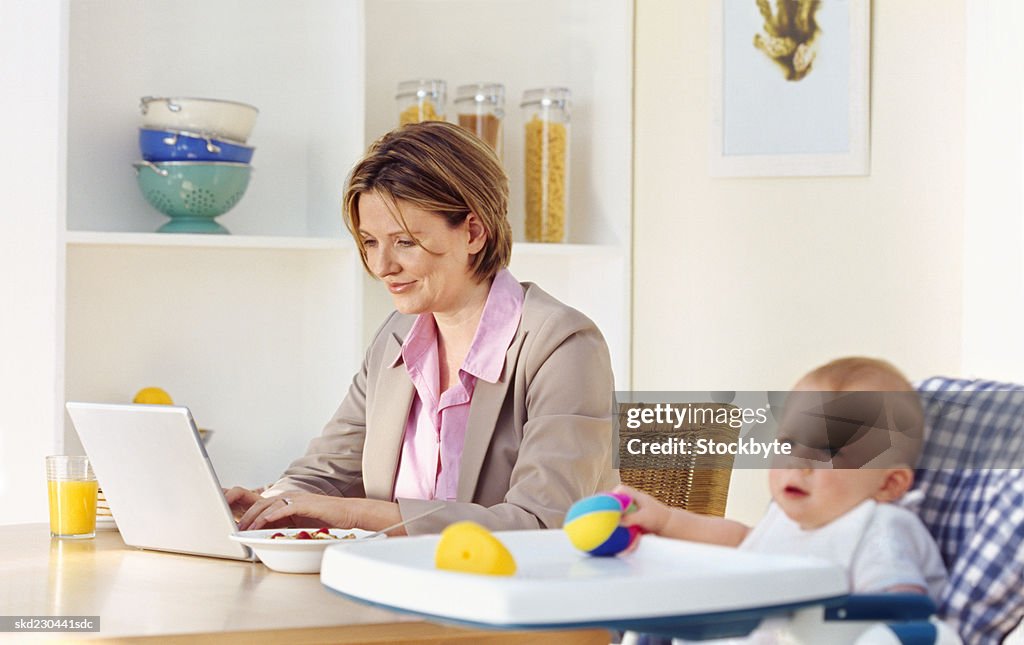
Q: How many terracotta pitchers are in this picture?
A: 0